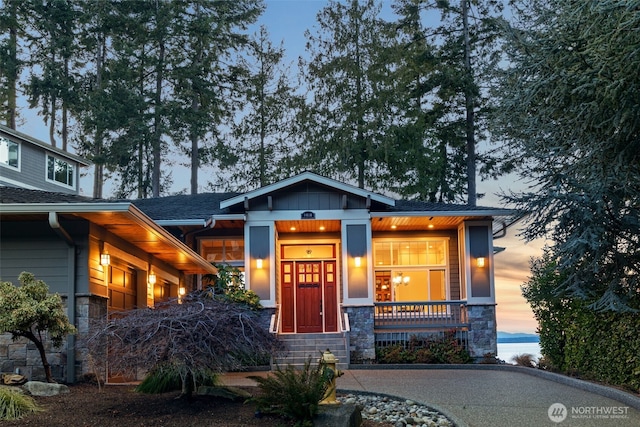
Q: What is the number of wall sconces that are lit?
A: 6